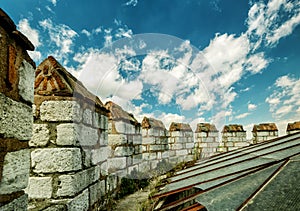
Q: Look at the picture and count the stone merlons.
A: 9